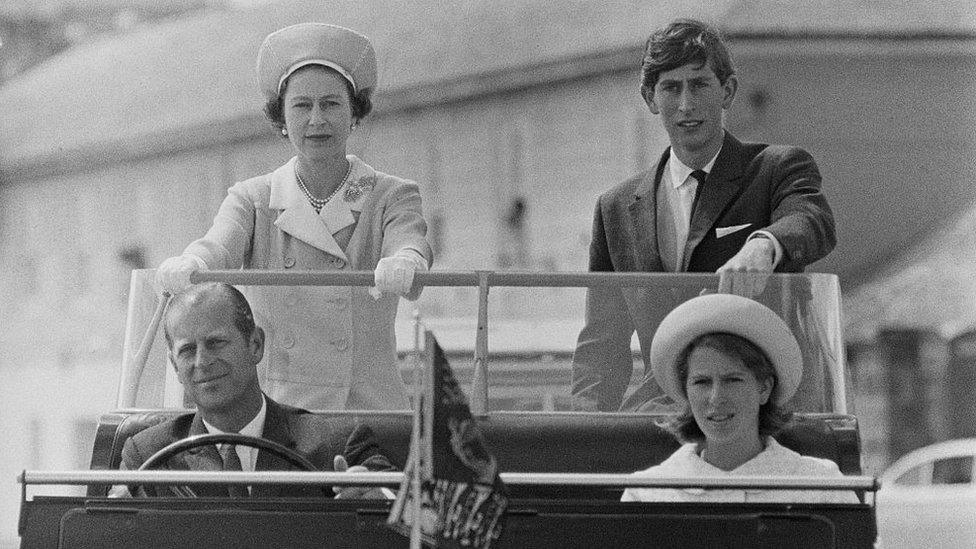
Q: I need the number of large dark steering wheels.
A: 1